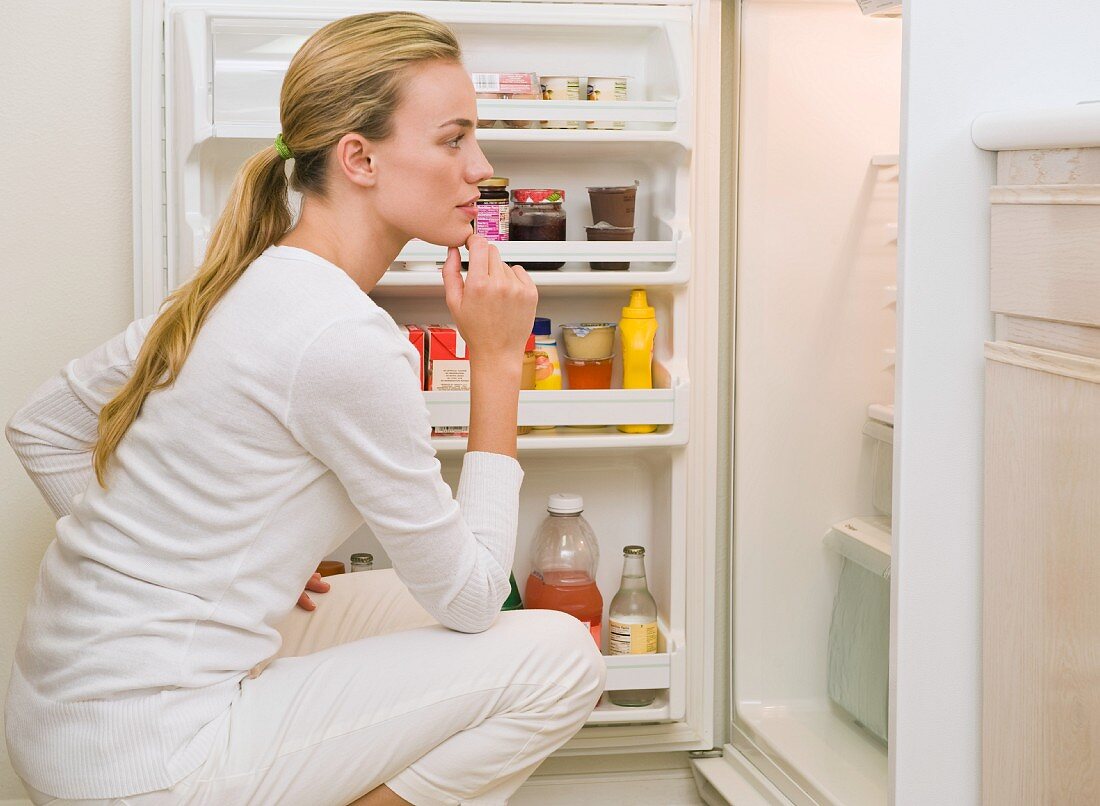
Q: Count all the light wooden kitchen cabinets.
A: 1